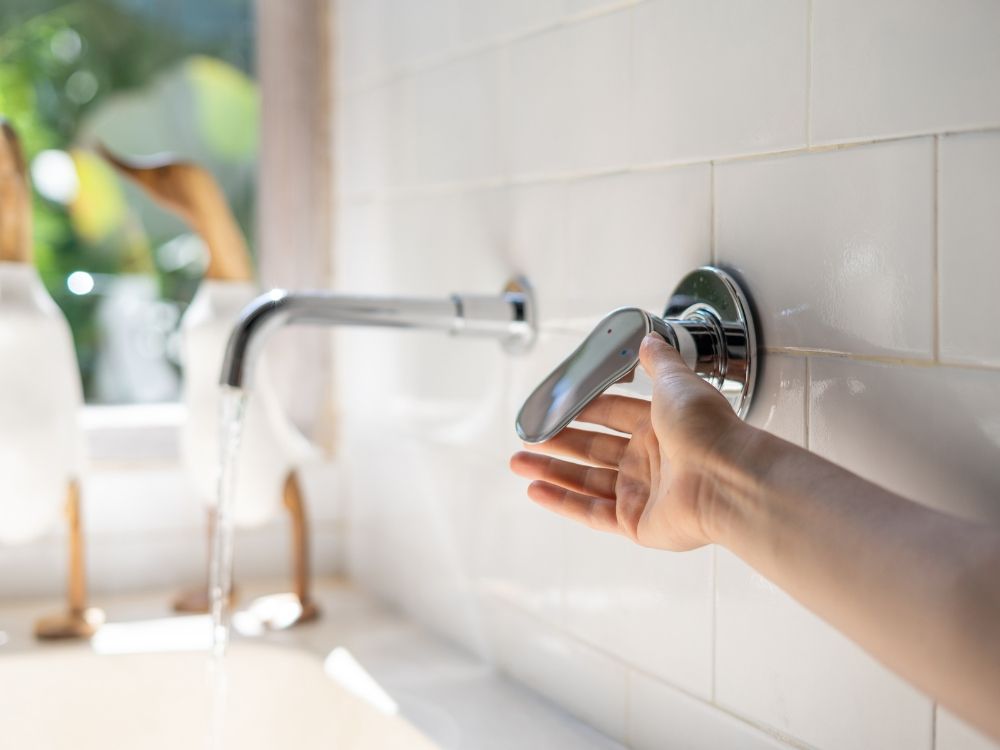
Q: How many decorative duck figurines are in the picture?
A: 2